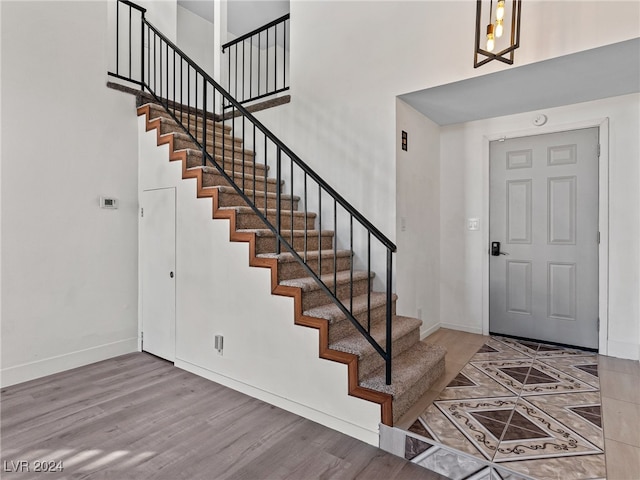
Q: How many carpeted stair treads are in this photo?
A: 13